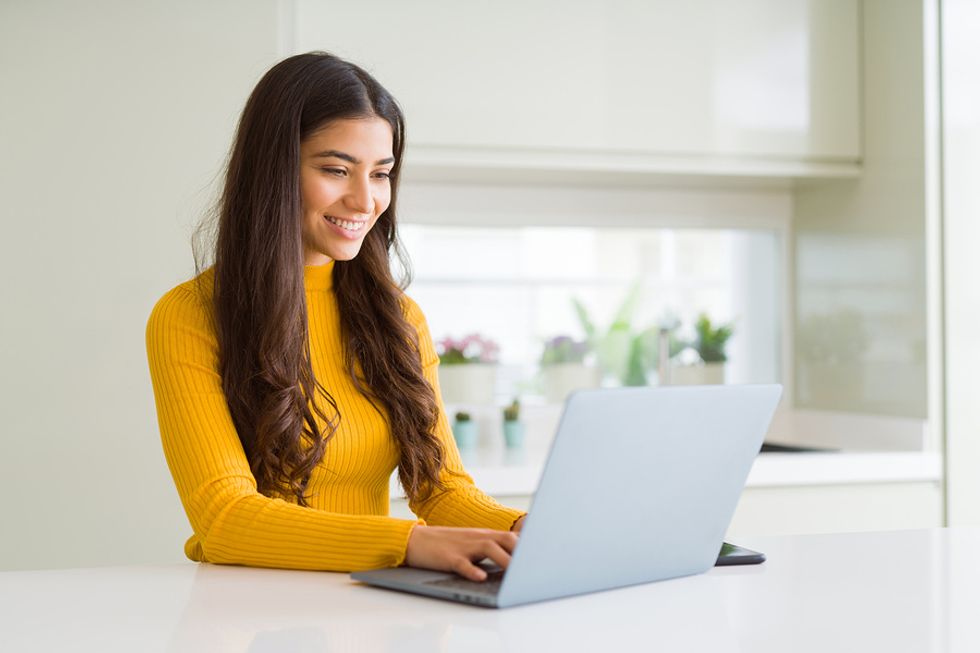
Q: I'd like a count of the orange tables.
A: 0